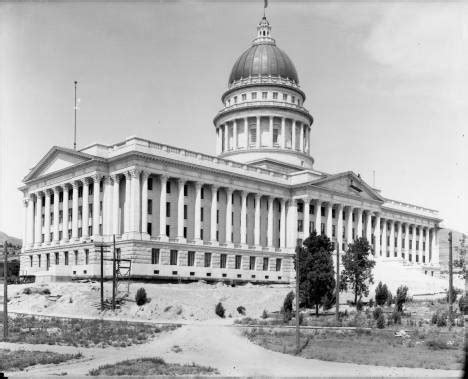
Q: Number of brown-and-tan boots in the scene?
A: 0